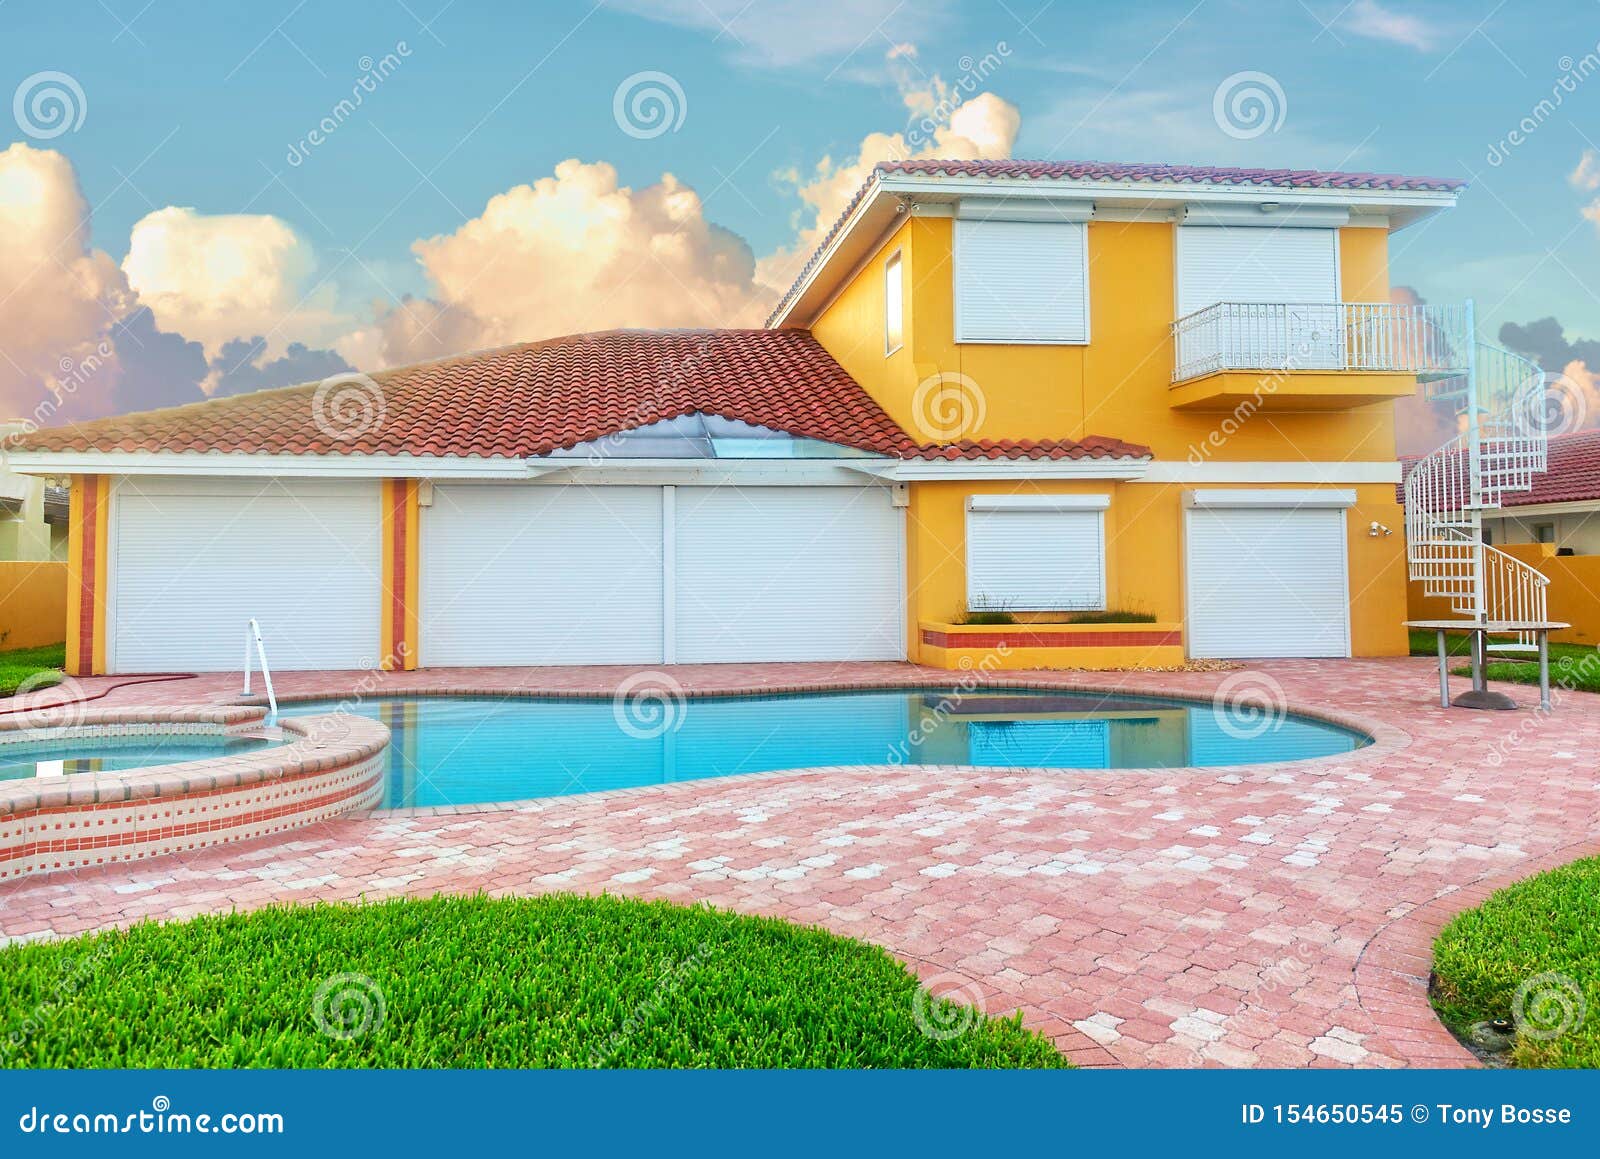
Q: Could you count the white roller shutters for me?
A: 7